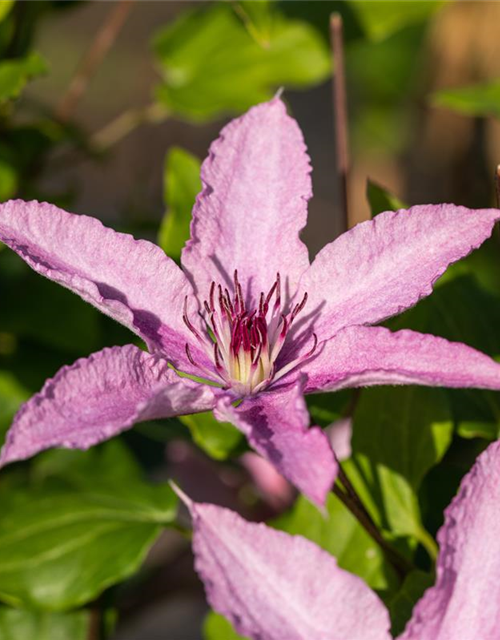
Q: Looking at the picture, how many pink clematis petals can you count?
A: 8